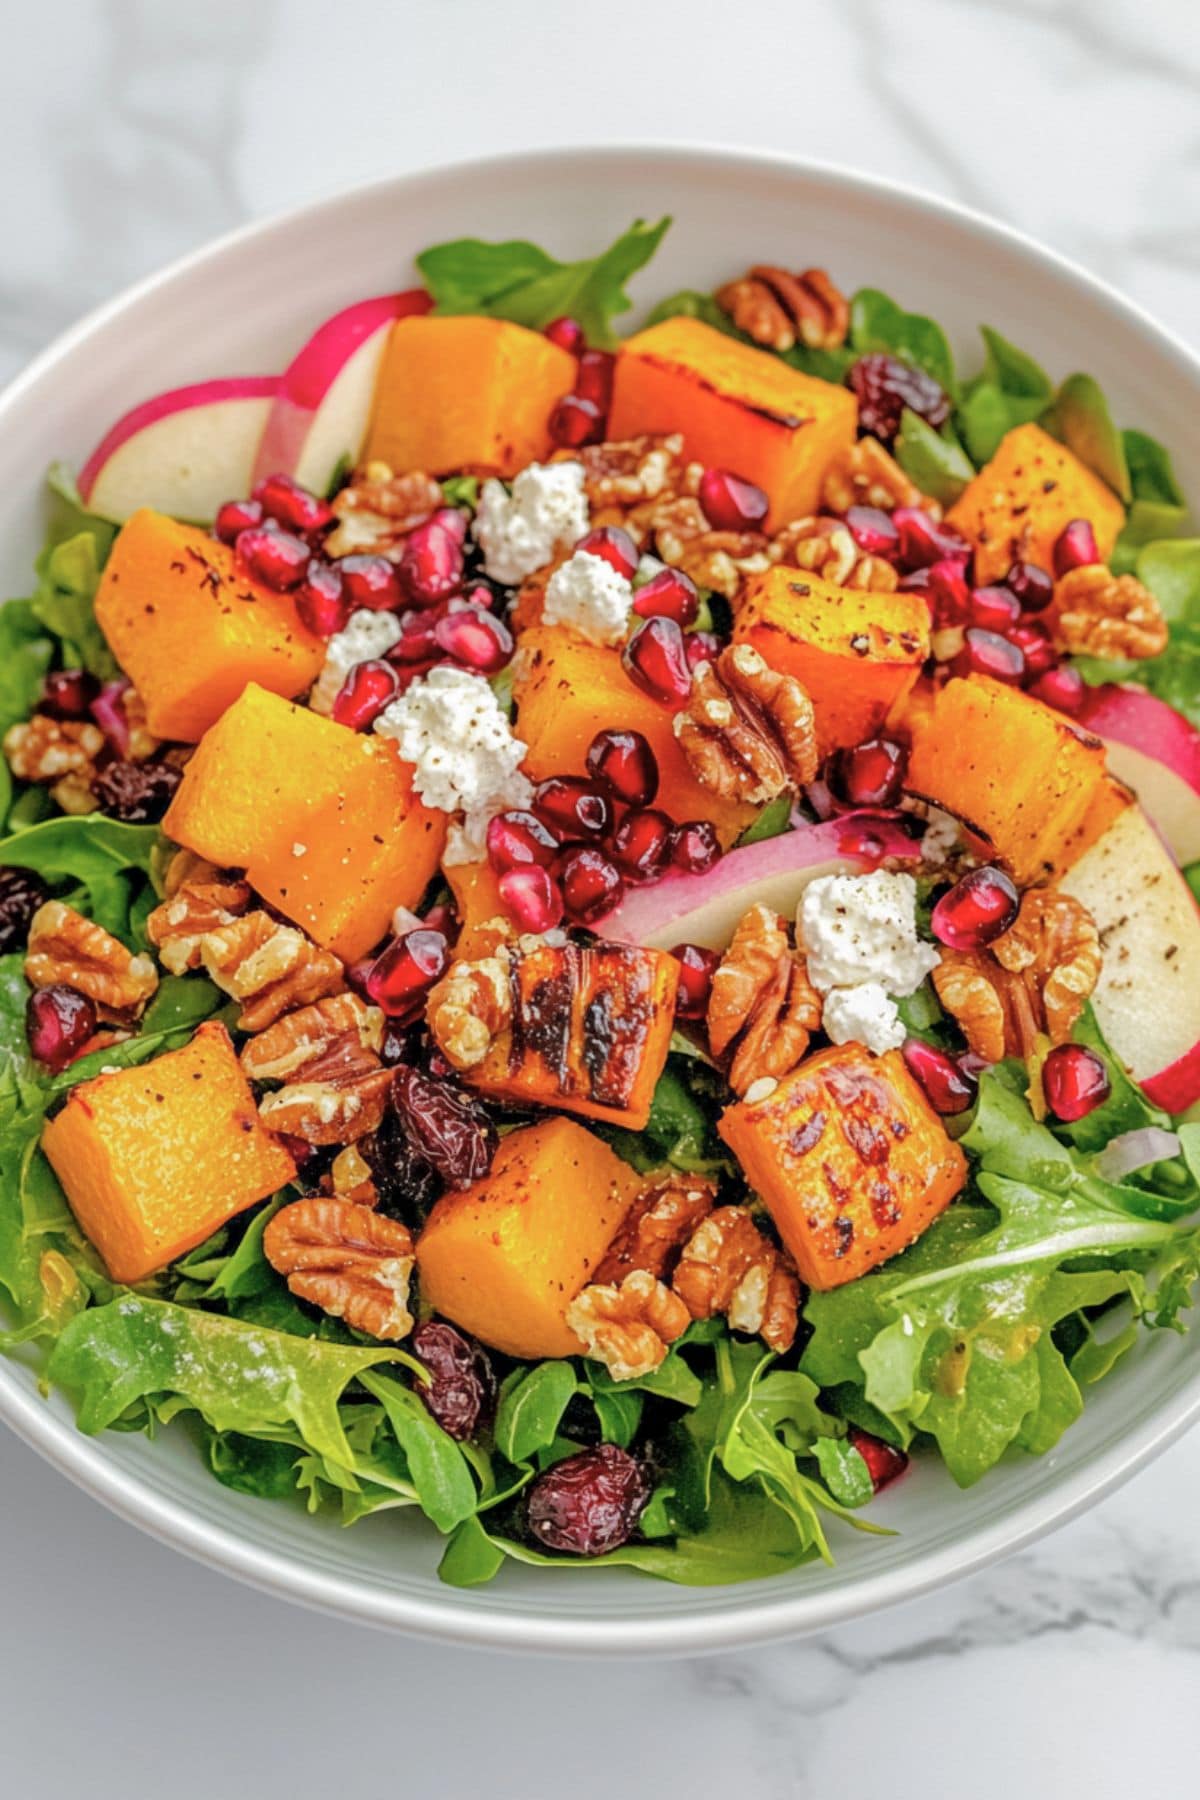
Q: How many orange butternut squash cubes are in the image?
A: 12